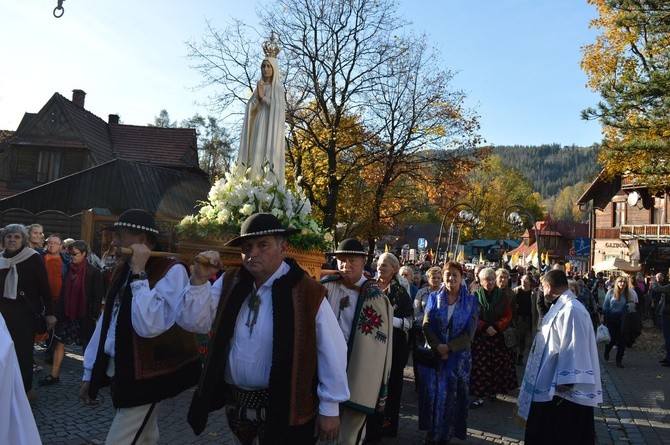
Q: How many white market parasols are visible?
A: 1